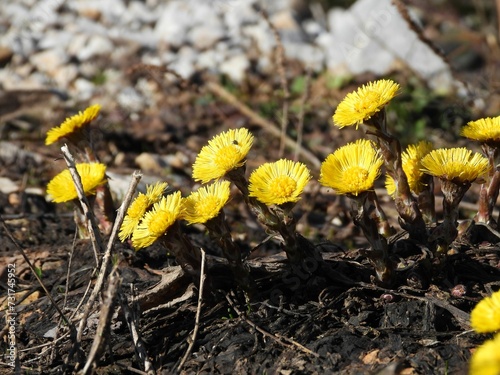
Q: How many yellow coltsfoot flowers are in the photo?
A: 14